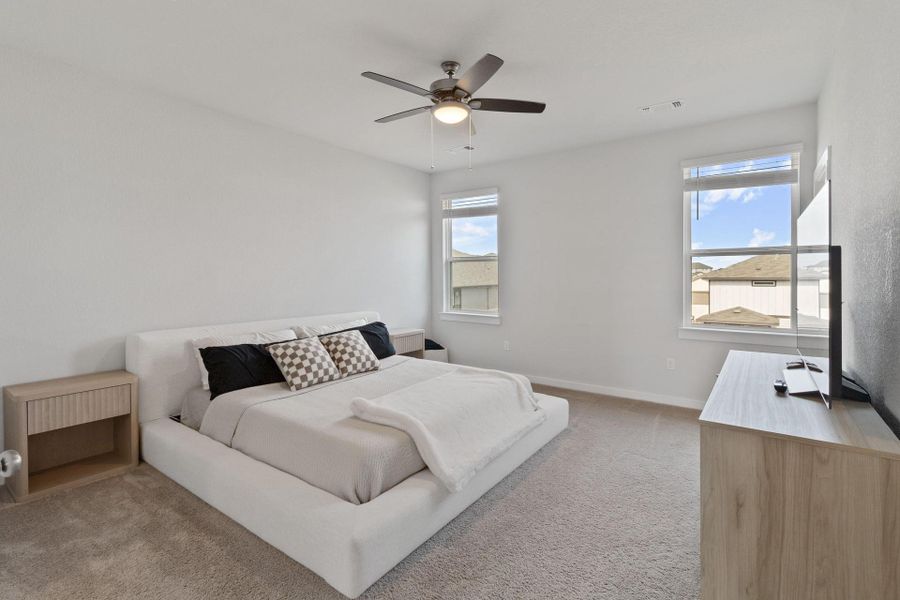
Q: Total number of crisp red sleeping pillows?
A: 0